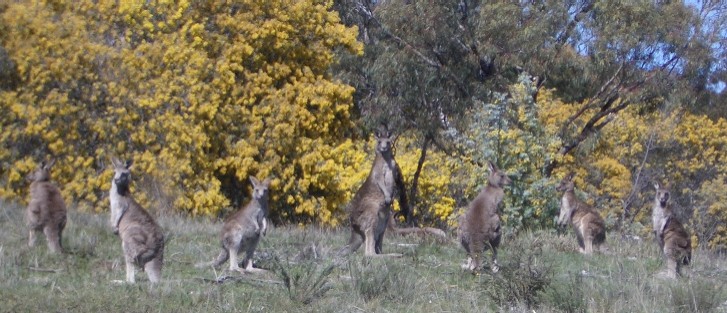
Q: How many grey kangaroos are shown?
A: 7